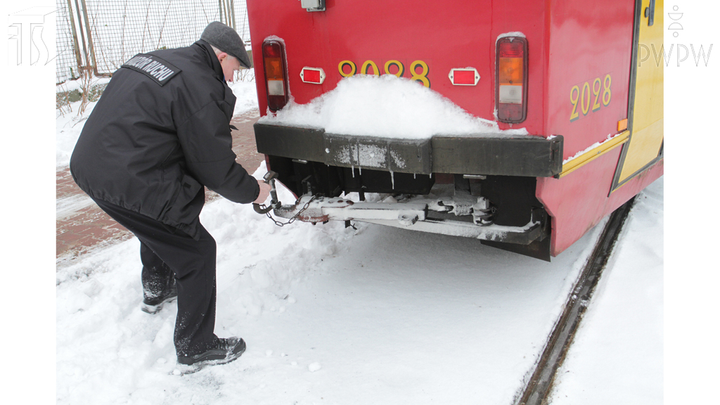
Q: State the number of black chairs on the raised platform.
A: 0